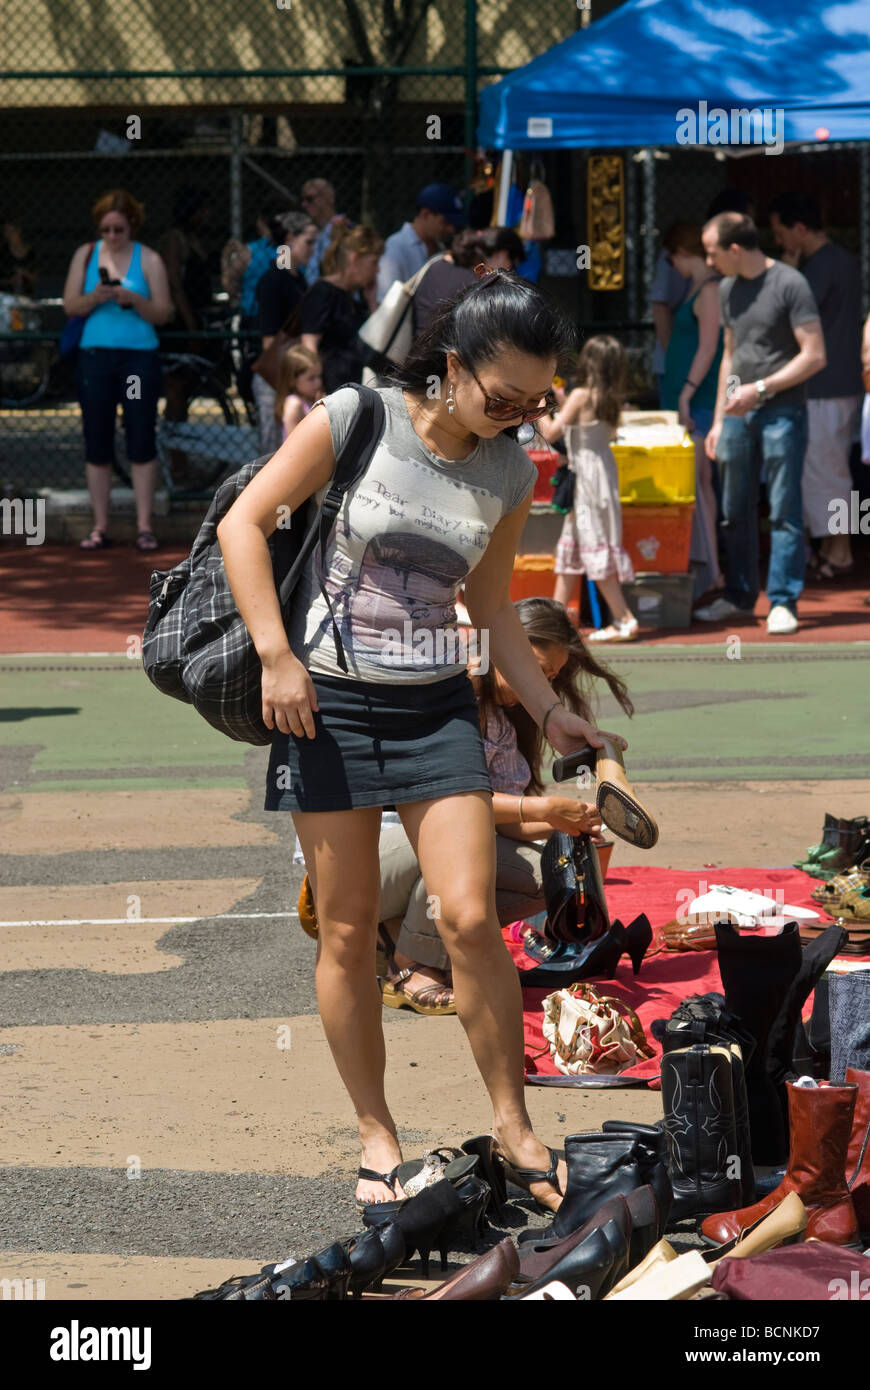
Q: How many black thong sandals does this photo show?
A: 2